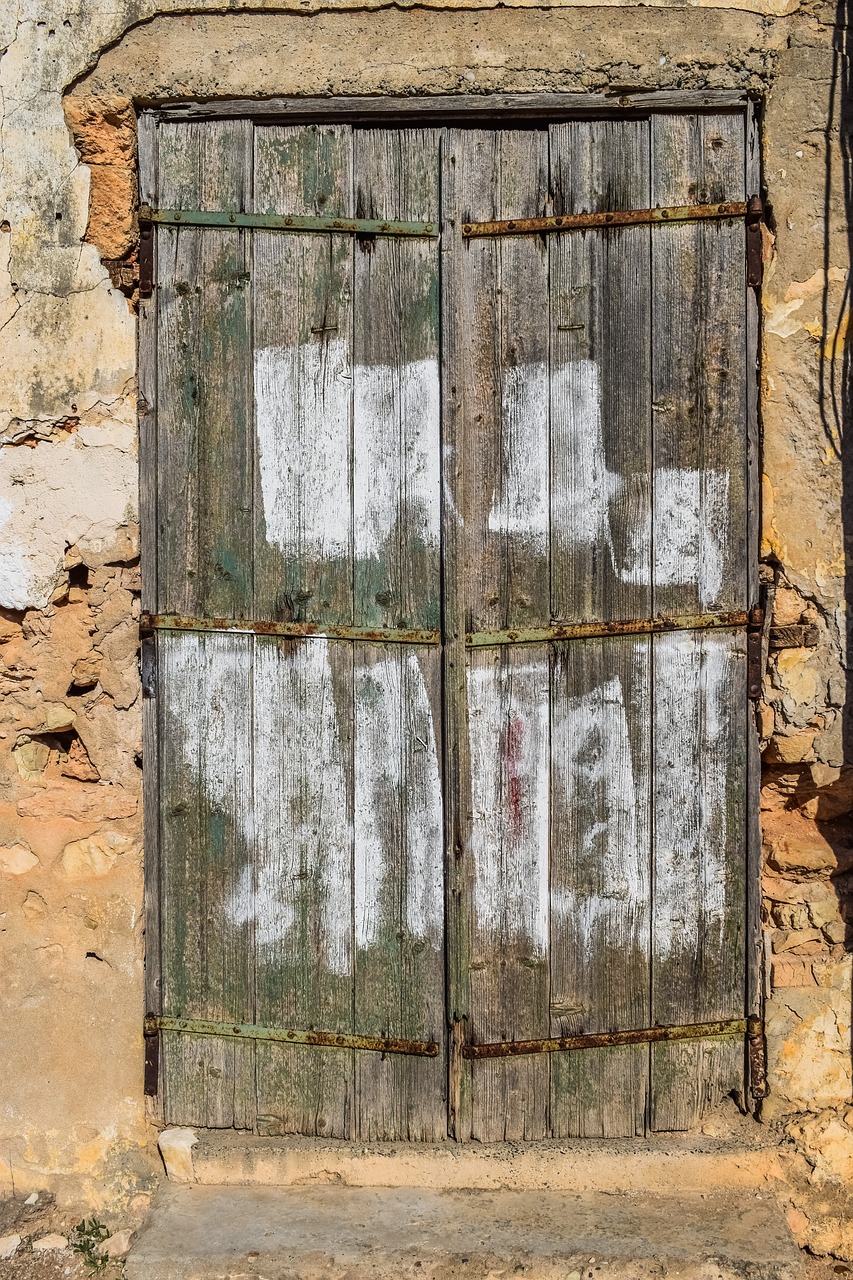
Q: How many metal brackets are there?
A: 6